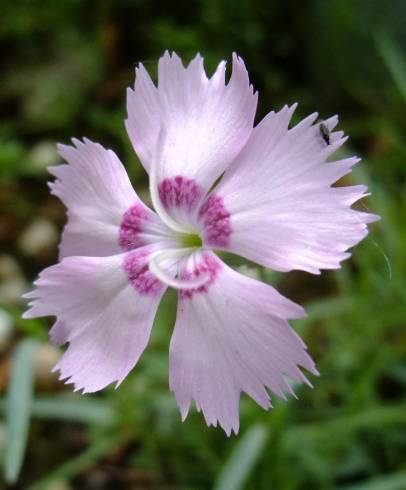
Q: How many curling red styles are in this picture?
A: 0